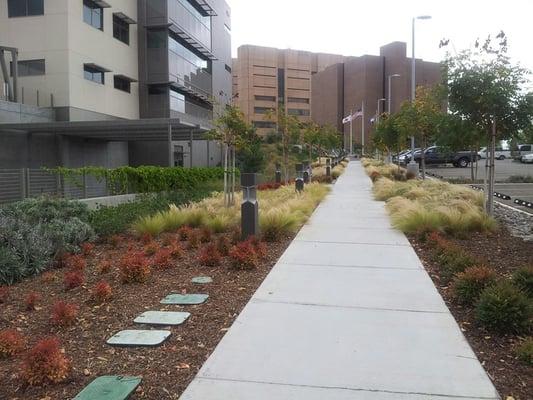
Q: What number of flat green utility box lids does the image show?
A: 5